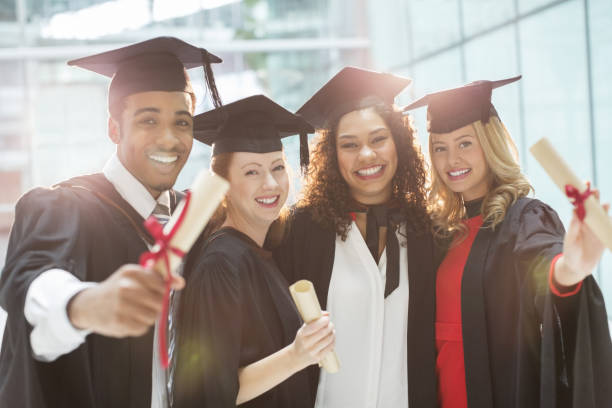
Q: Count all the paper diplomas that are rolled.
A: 3